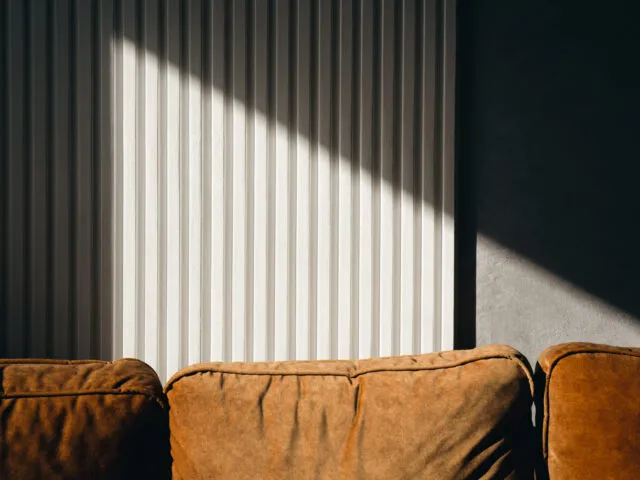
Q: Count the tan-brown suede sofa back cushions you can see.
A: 3